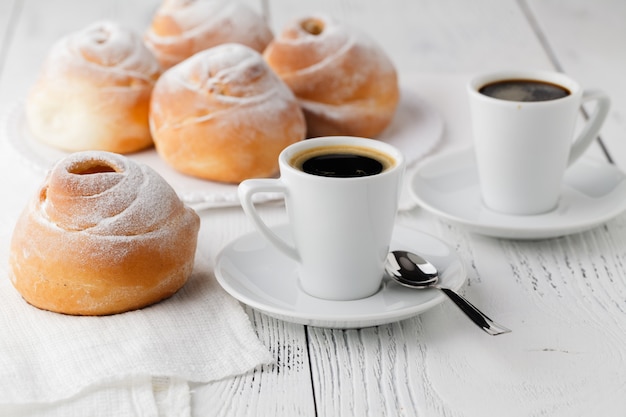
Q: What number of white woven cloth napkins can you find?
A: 1